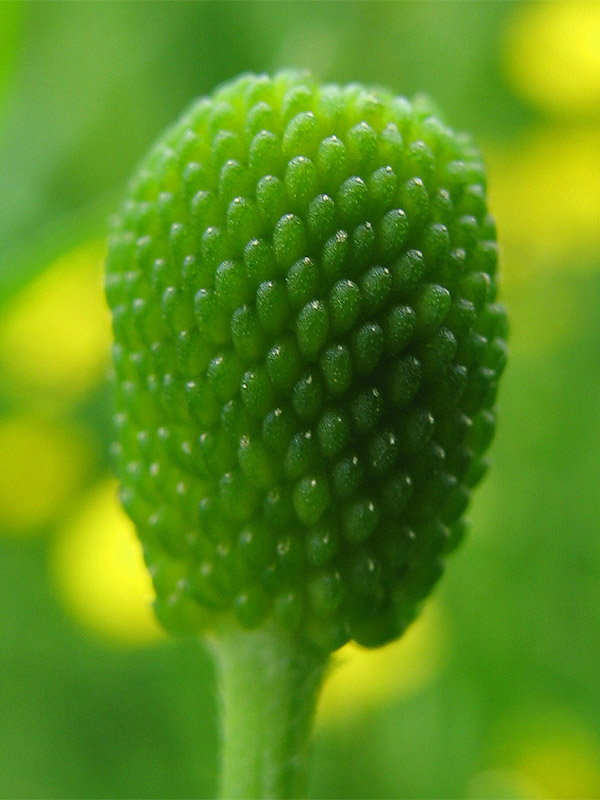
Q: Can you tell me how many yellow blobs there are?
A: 7